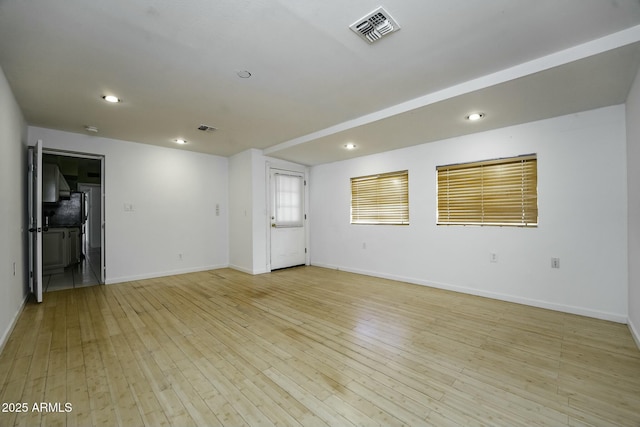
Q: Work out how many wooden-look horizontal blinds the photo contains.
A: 2